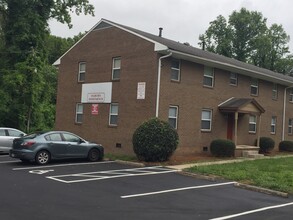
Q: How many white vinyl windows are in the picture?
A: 15